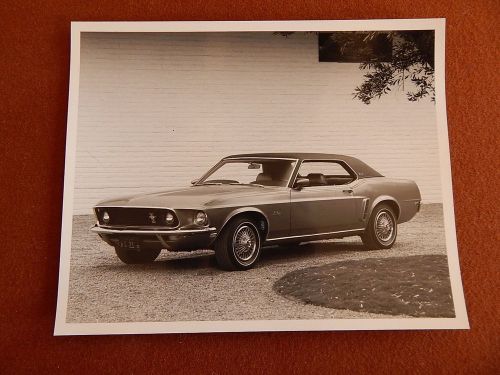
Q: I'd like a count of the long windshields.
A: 1